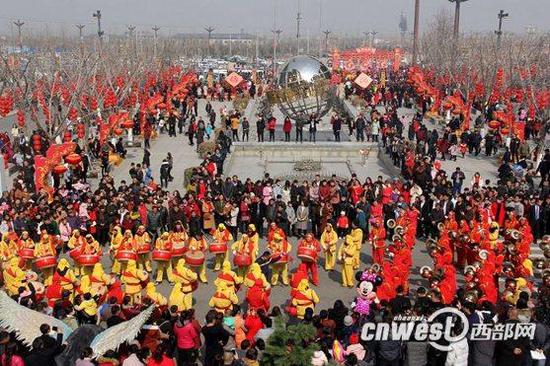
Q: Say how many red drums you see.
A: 13